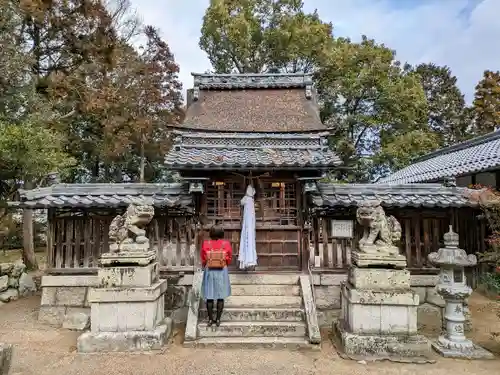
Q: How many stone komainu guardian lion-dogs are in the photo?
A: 2